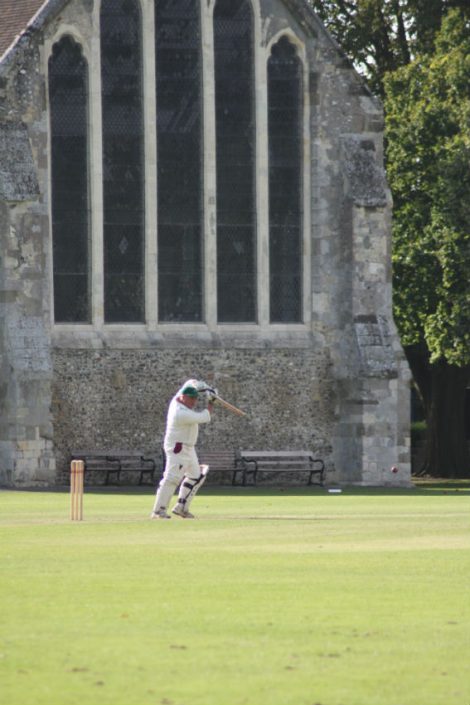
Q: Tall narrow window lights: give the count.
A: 5